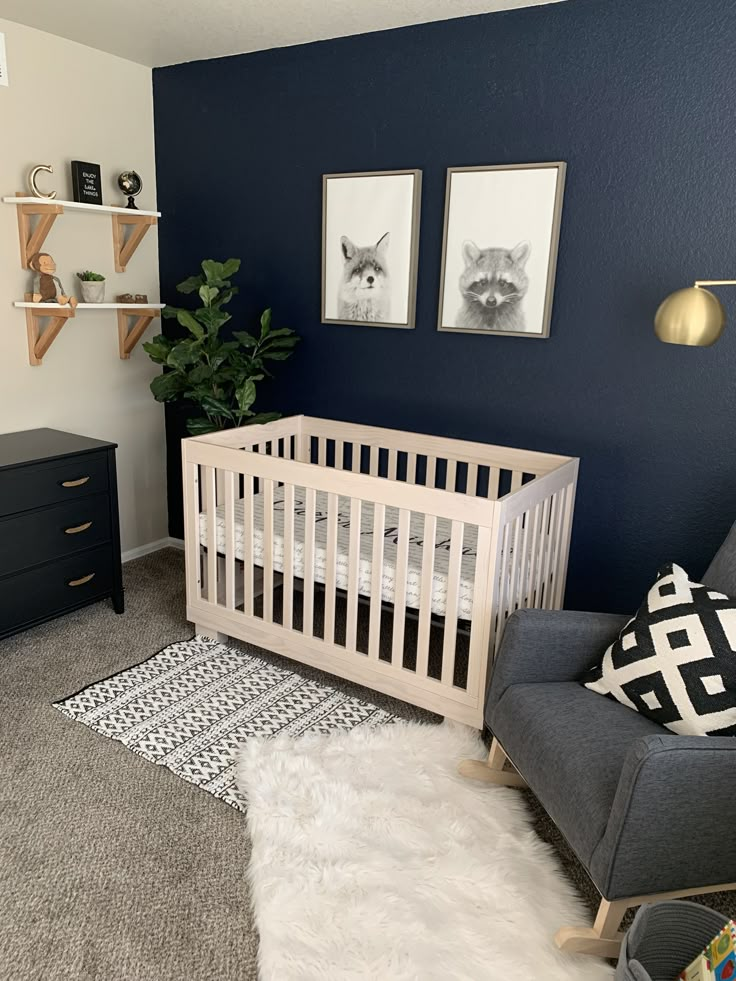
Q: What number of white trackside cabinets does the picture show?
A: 0